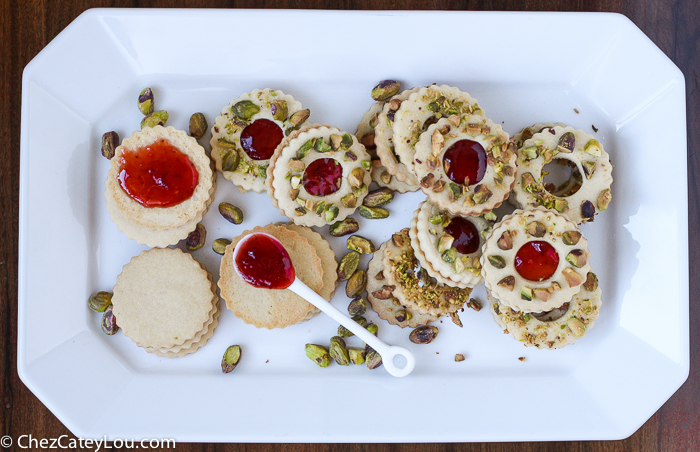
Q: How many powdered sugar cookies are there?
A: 0